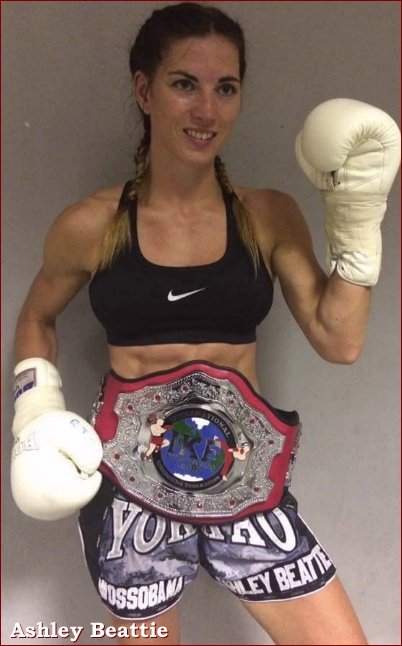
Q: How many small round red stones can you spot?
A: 12